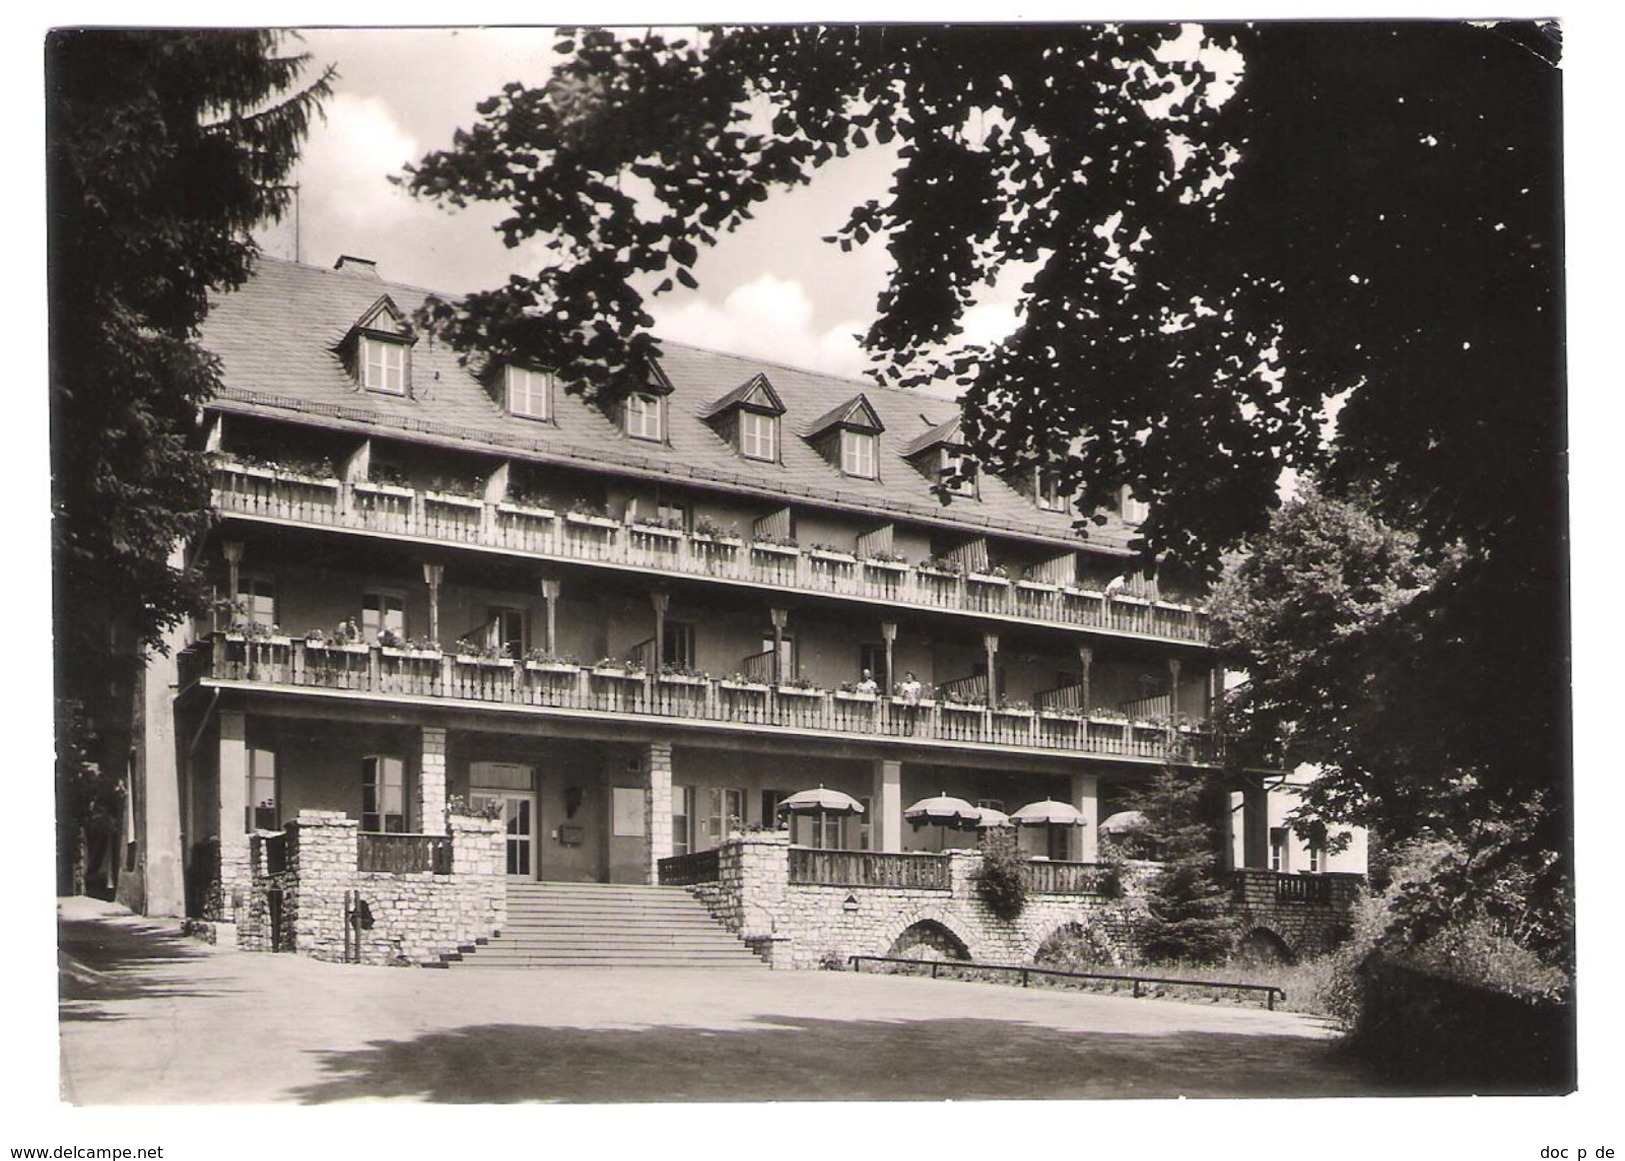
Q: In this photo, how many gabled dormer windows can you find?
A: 8